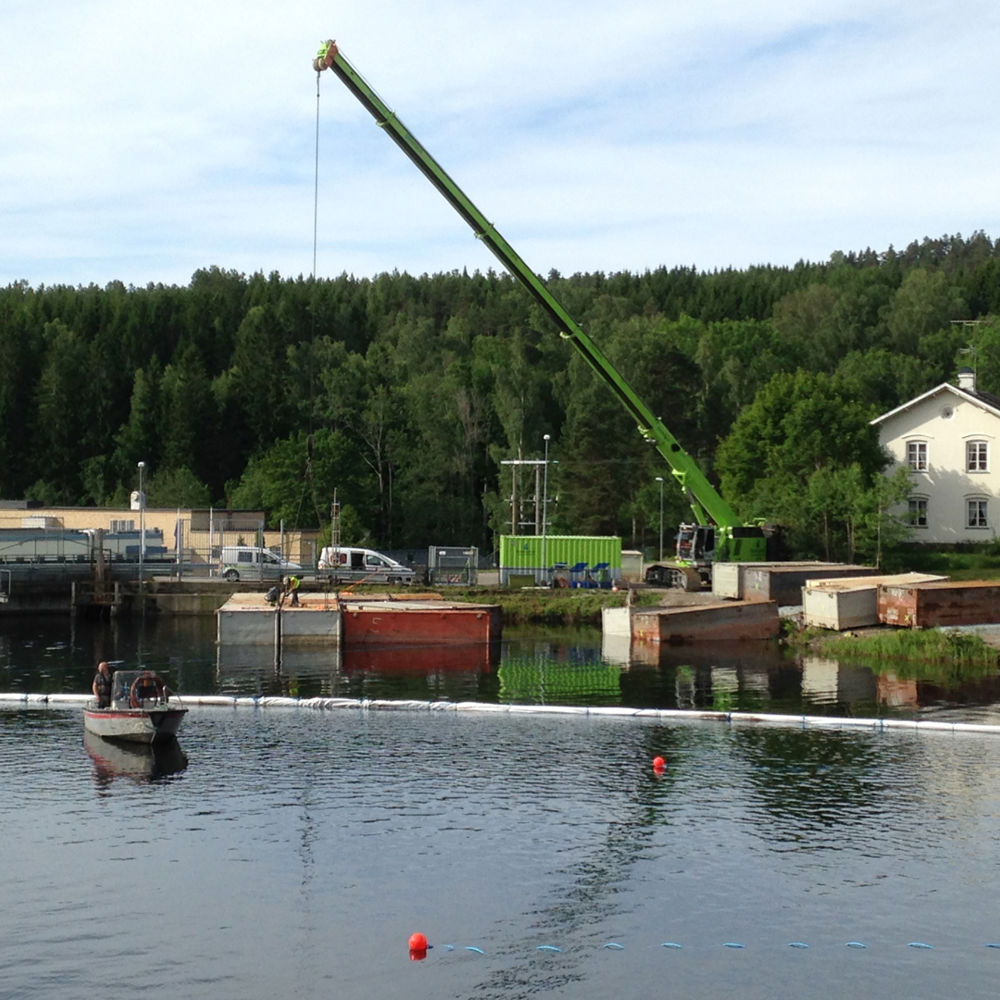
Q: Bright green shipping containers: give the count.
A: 1